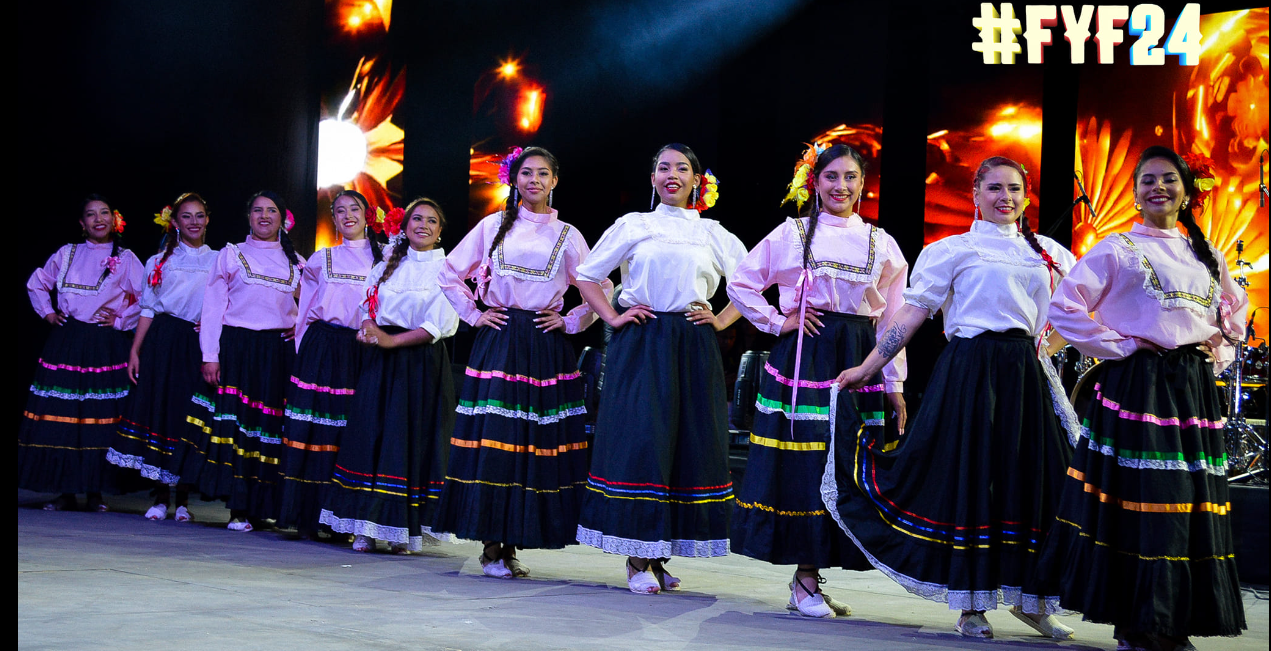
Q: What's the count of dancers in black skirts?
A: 10